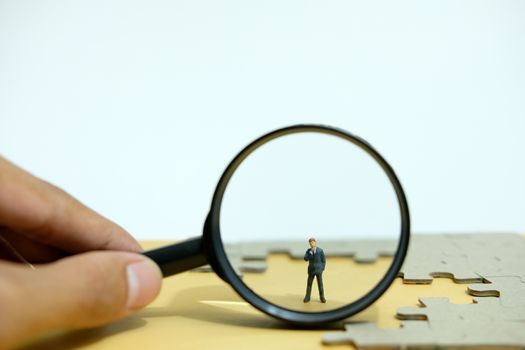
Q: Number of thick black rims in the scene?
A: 1